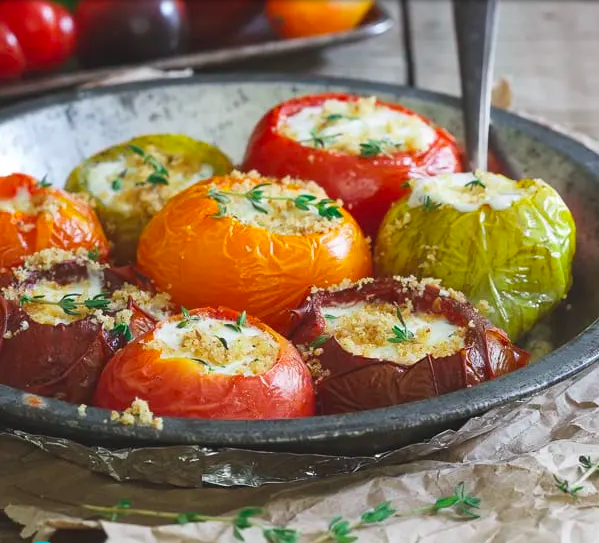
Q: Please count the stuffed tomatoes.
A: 8